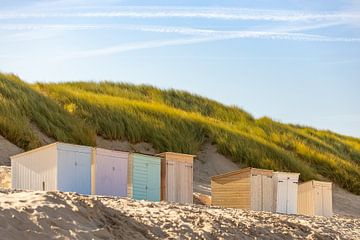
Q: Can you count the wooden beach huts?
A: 7